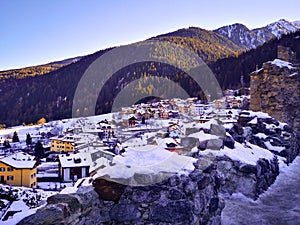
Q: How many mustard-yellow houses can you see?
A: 2